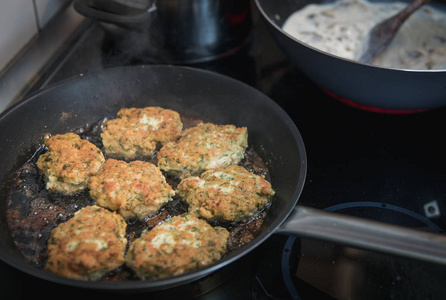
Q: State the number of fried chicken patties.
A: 7